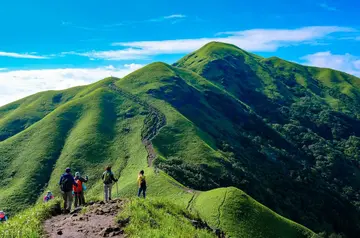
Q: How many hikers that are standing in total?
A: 4